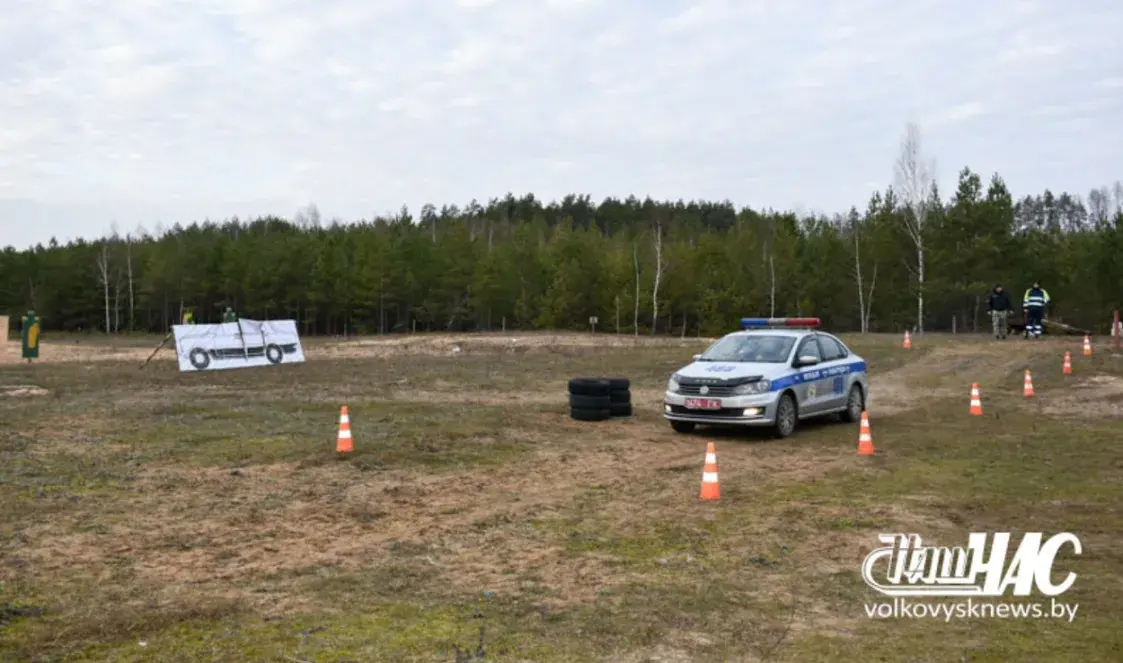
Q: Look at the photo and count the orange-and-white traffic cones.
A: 8